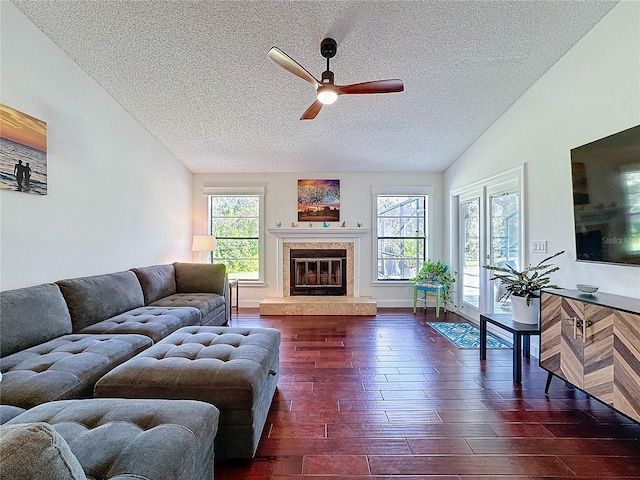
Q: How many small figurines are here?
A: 6